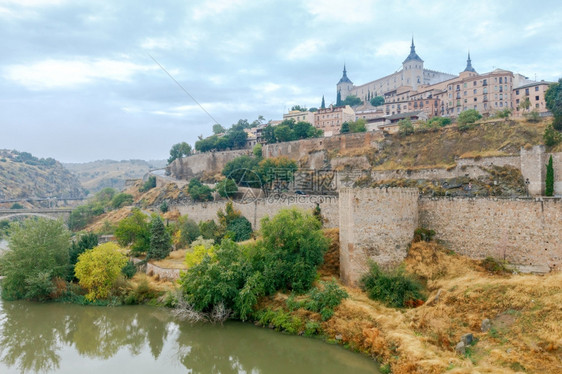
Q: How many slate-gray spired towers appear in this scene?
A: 3